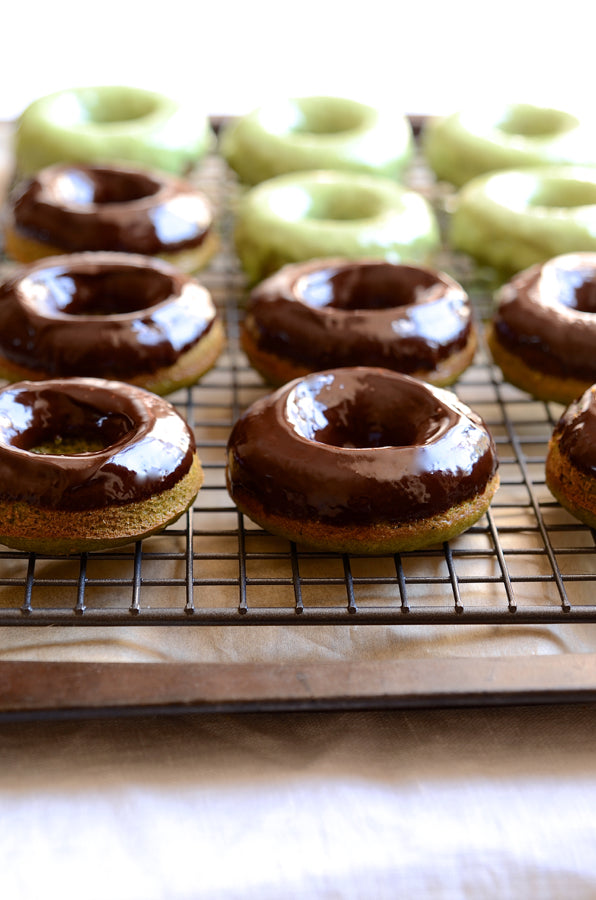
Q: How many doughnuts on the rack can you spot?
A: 12